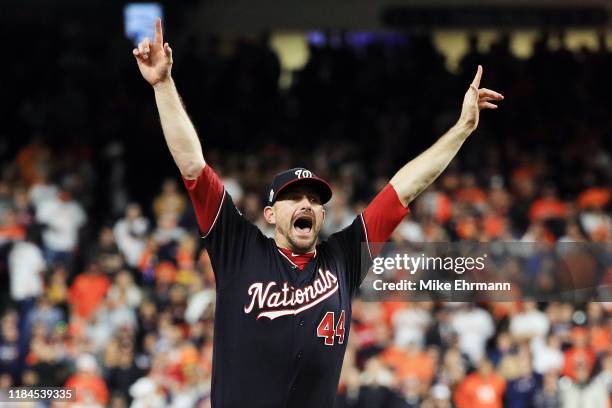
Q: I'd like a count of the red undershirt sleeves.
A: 2